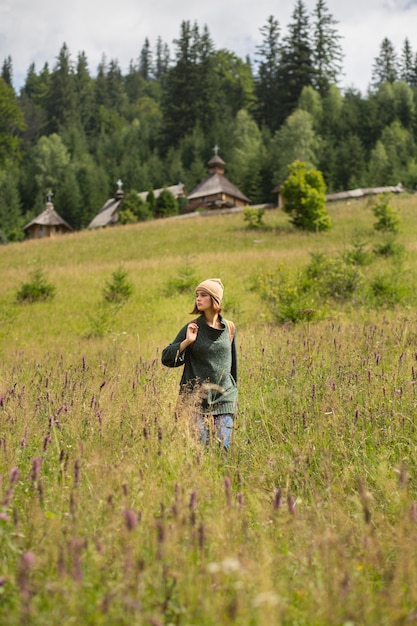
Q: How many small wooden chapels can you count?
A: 3